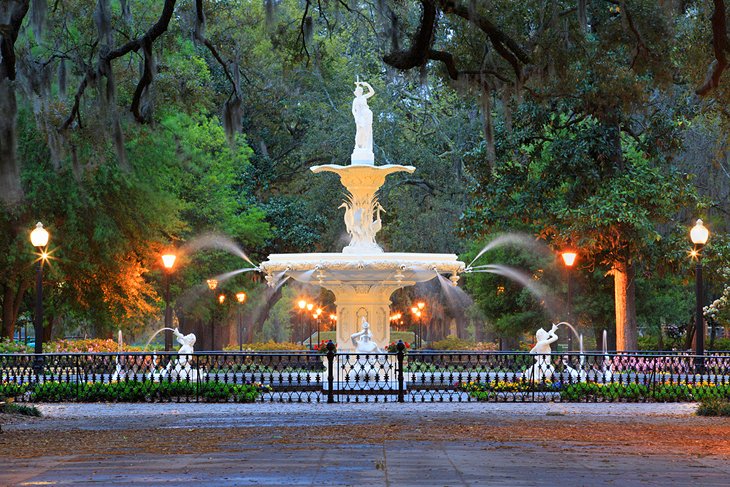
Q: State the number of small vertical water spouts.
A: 3